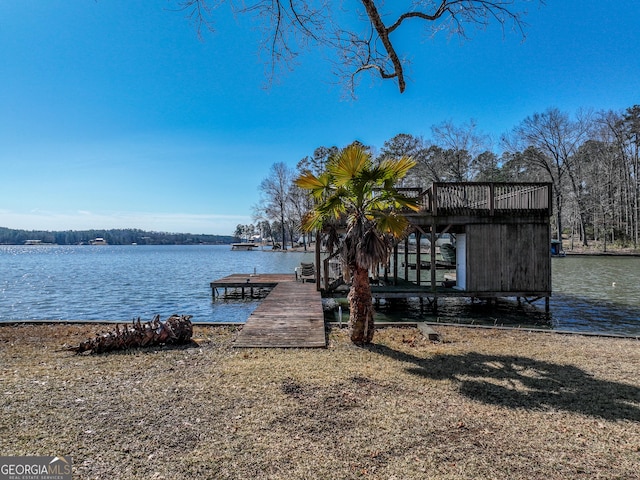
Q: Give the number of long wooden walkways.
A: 1